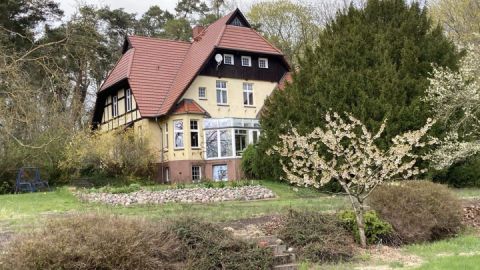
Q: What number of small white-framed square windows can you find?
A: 3